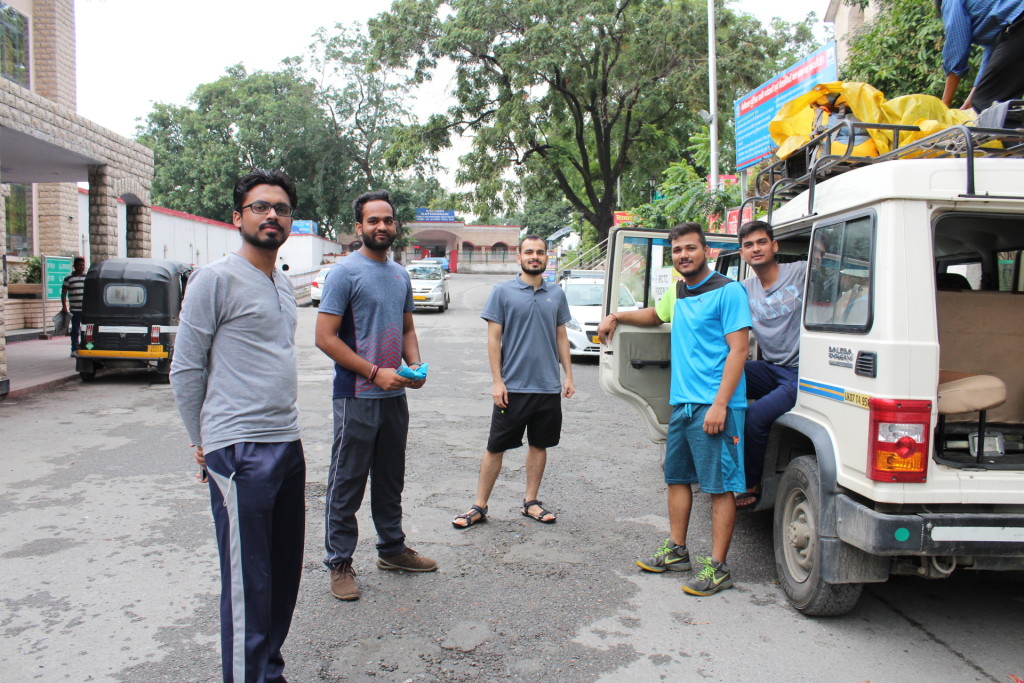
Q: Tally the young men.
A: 5